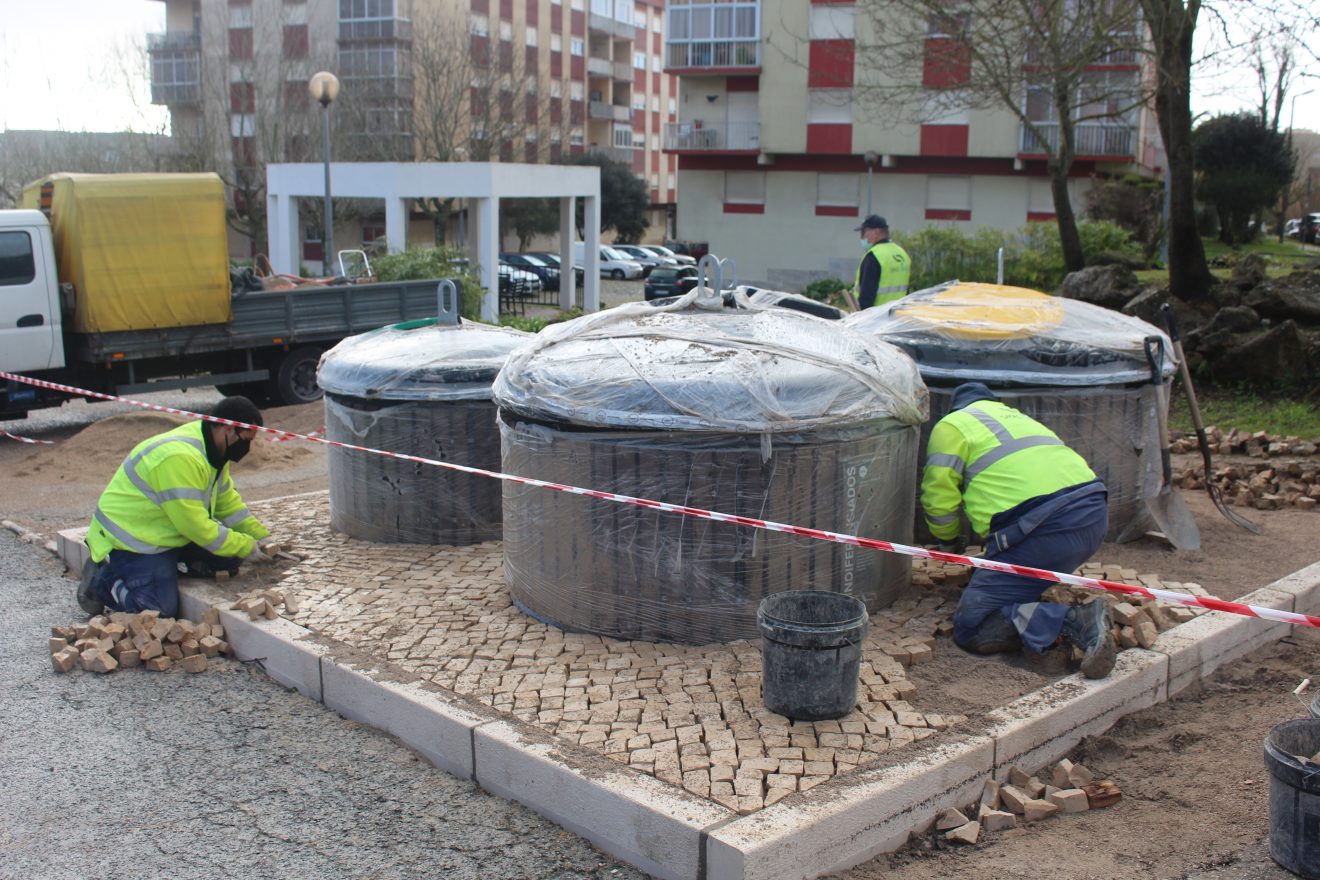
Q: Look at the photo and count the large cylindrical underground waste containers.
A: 4